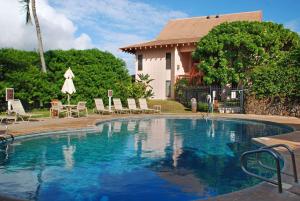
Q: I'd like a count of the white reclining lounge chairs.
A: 5